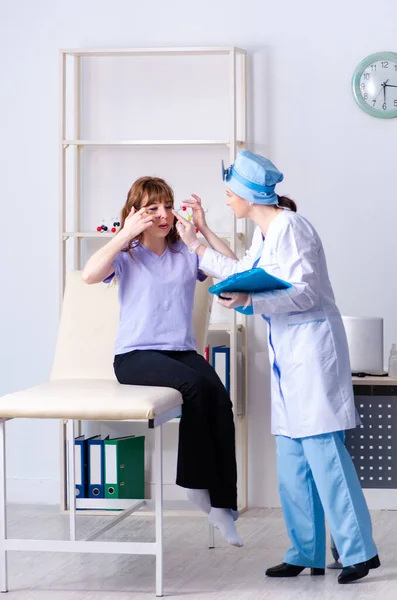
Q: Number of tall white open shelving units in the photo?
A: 1